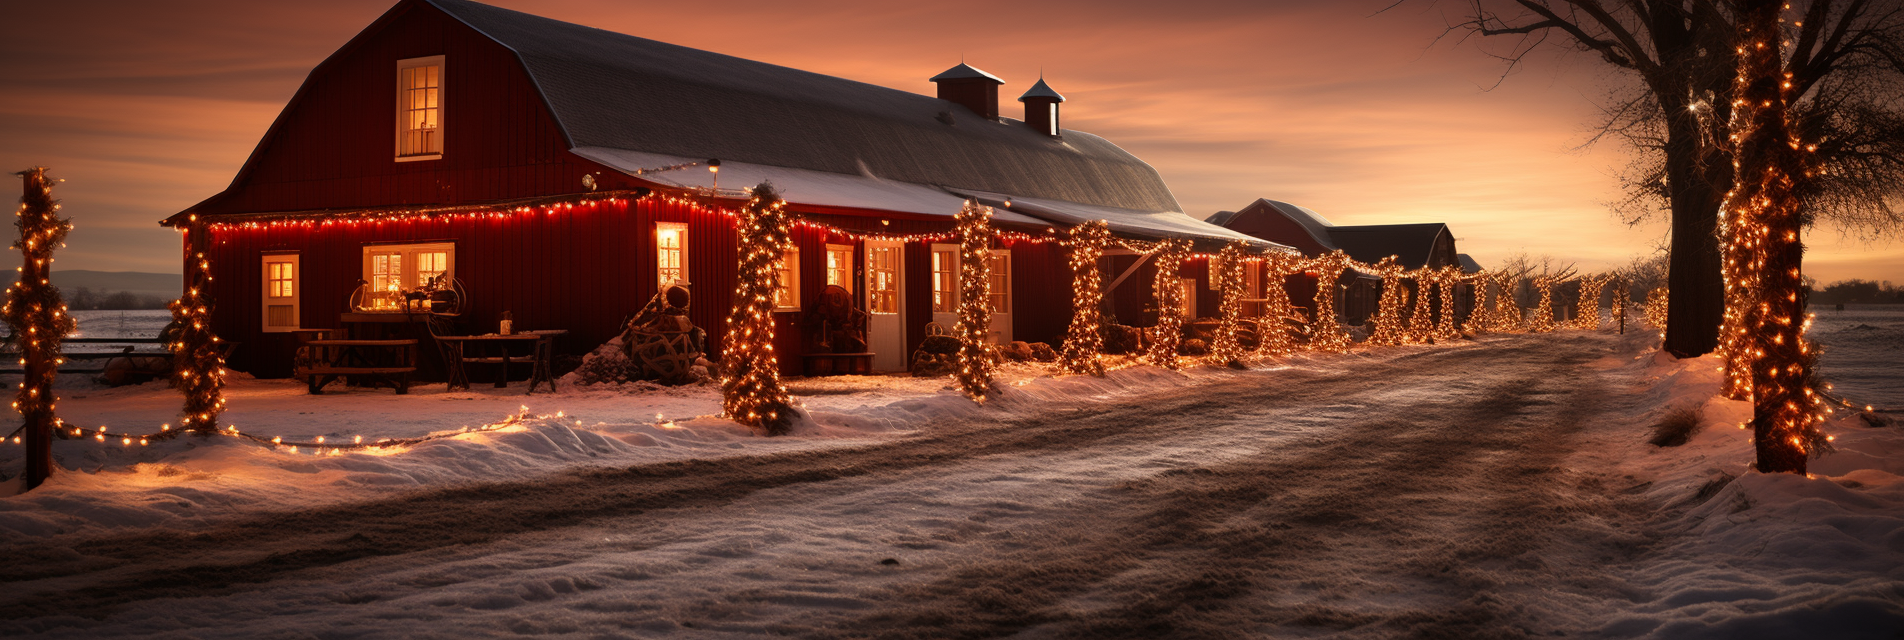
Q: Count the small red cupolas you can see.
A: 2